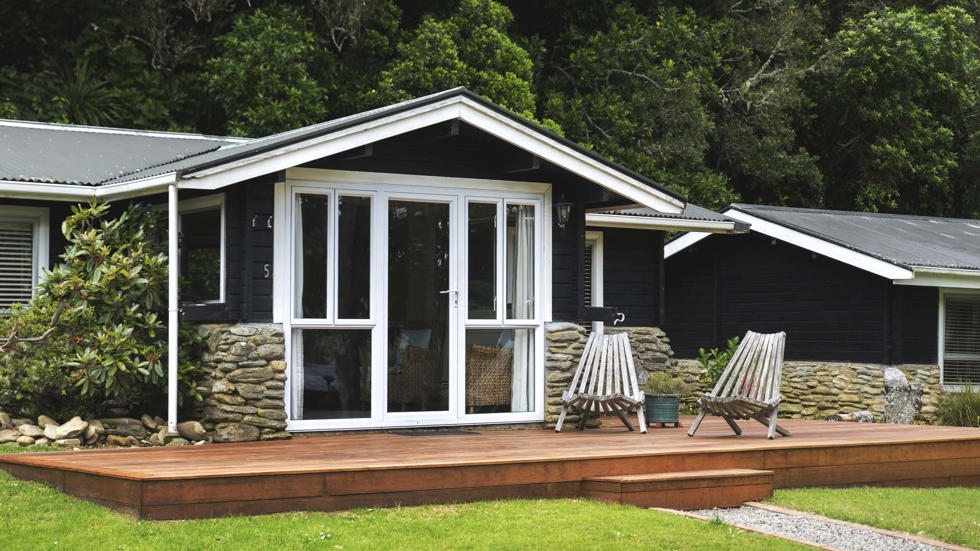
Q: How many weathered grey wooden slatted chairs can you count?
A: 2